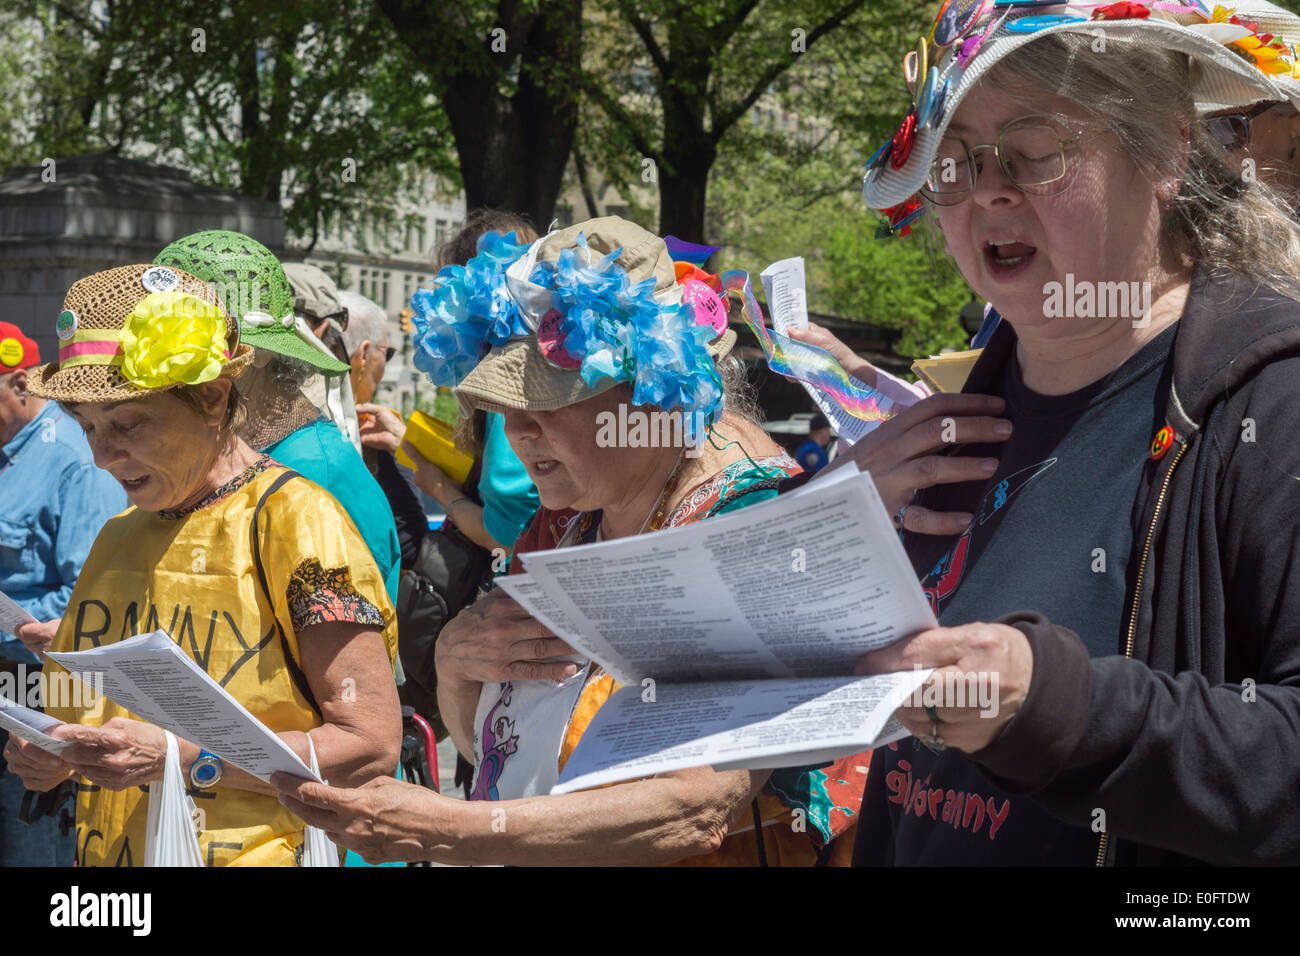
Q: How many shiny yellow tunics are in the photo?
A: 1